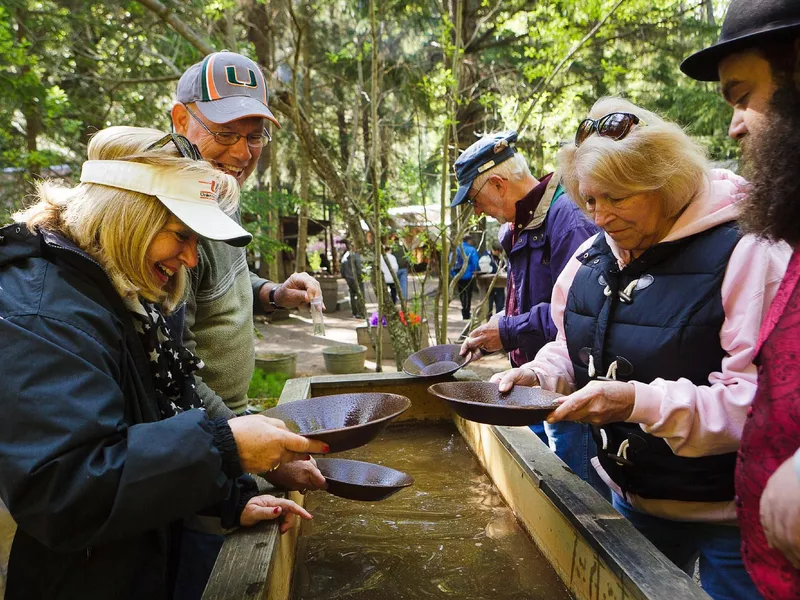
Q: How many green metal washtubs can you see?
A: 2